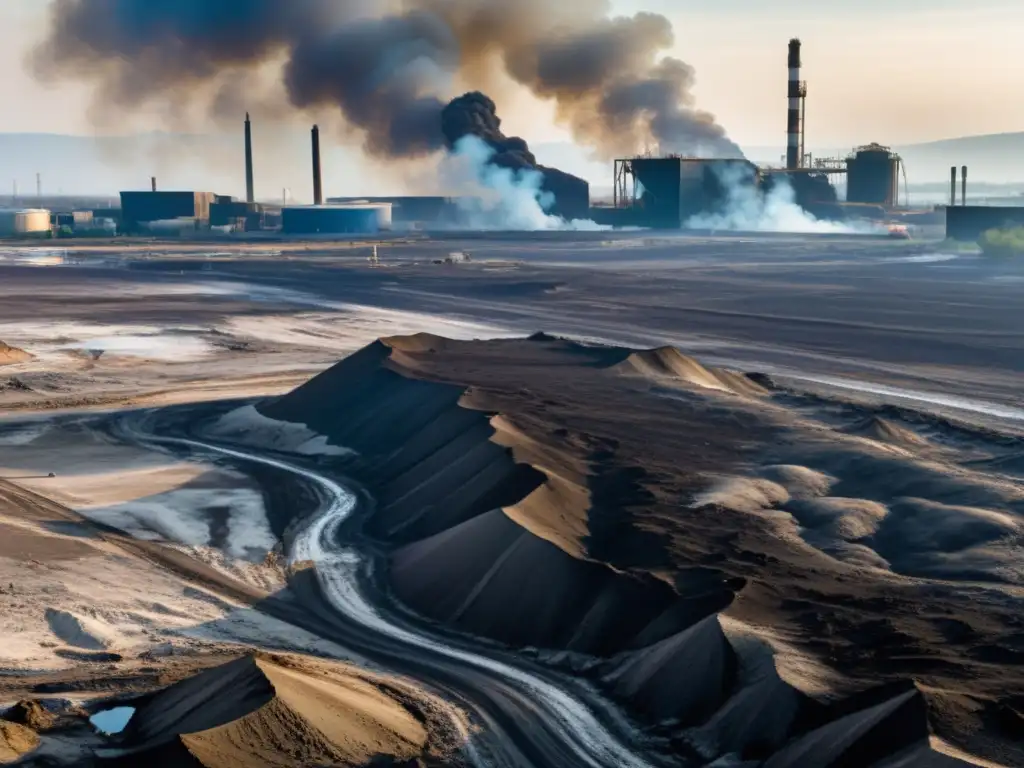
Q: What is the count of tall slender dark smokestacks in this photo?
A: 2